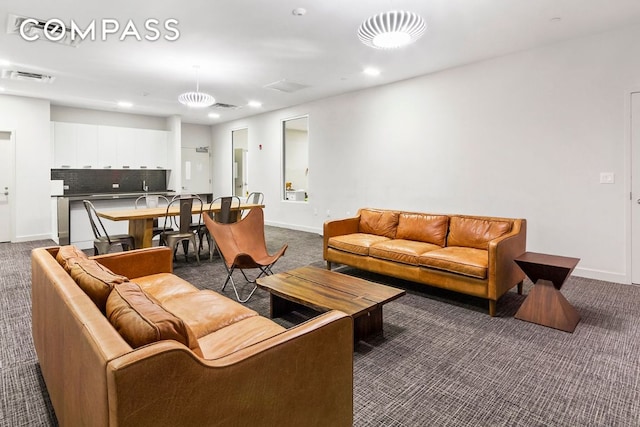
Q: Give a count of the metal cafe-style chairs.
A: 6